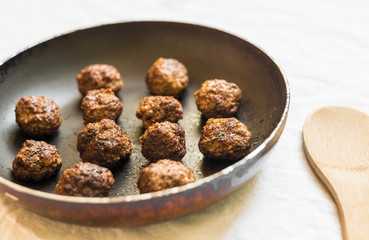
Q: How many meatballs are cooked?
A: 12